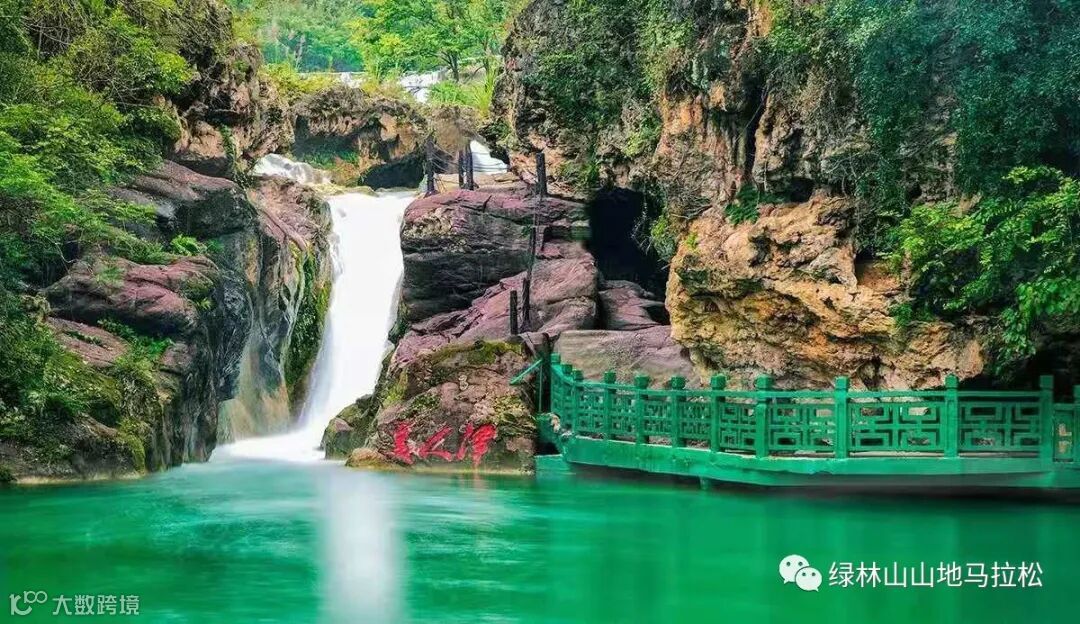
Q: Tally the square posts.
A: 12